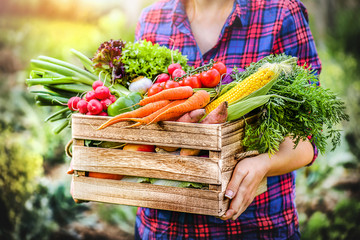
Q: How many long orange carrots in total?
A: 4